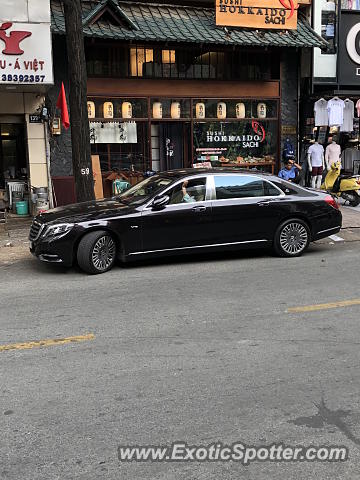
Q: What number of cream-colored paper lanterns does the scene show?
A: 9